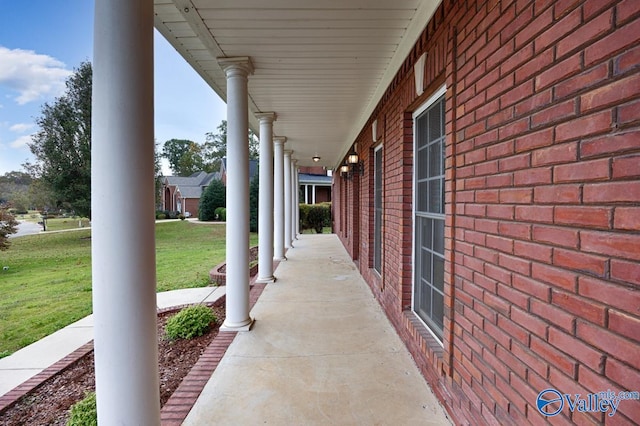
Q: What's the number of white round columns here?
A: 7